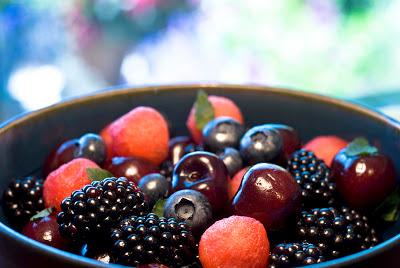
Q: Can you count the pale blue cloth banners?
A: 0